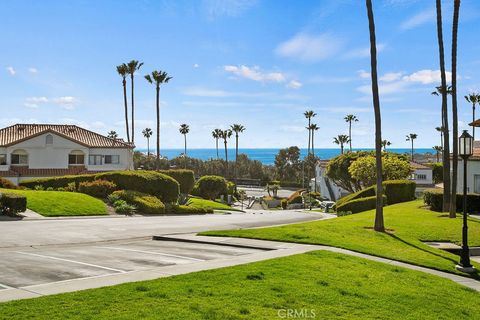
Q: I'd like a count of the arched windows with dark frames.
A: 2